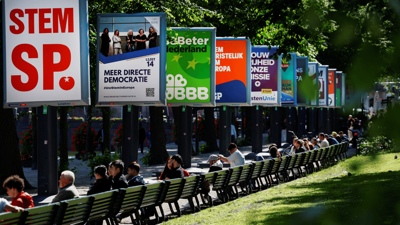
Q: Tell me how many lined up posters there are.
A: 12